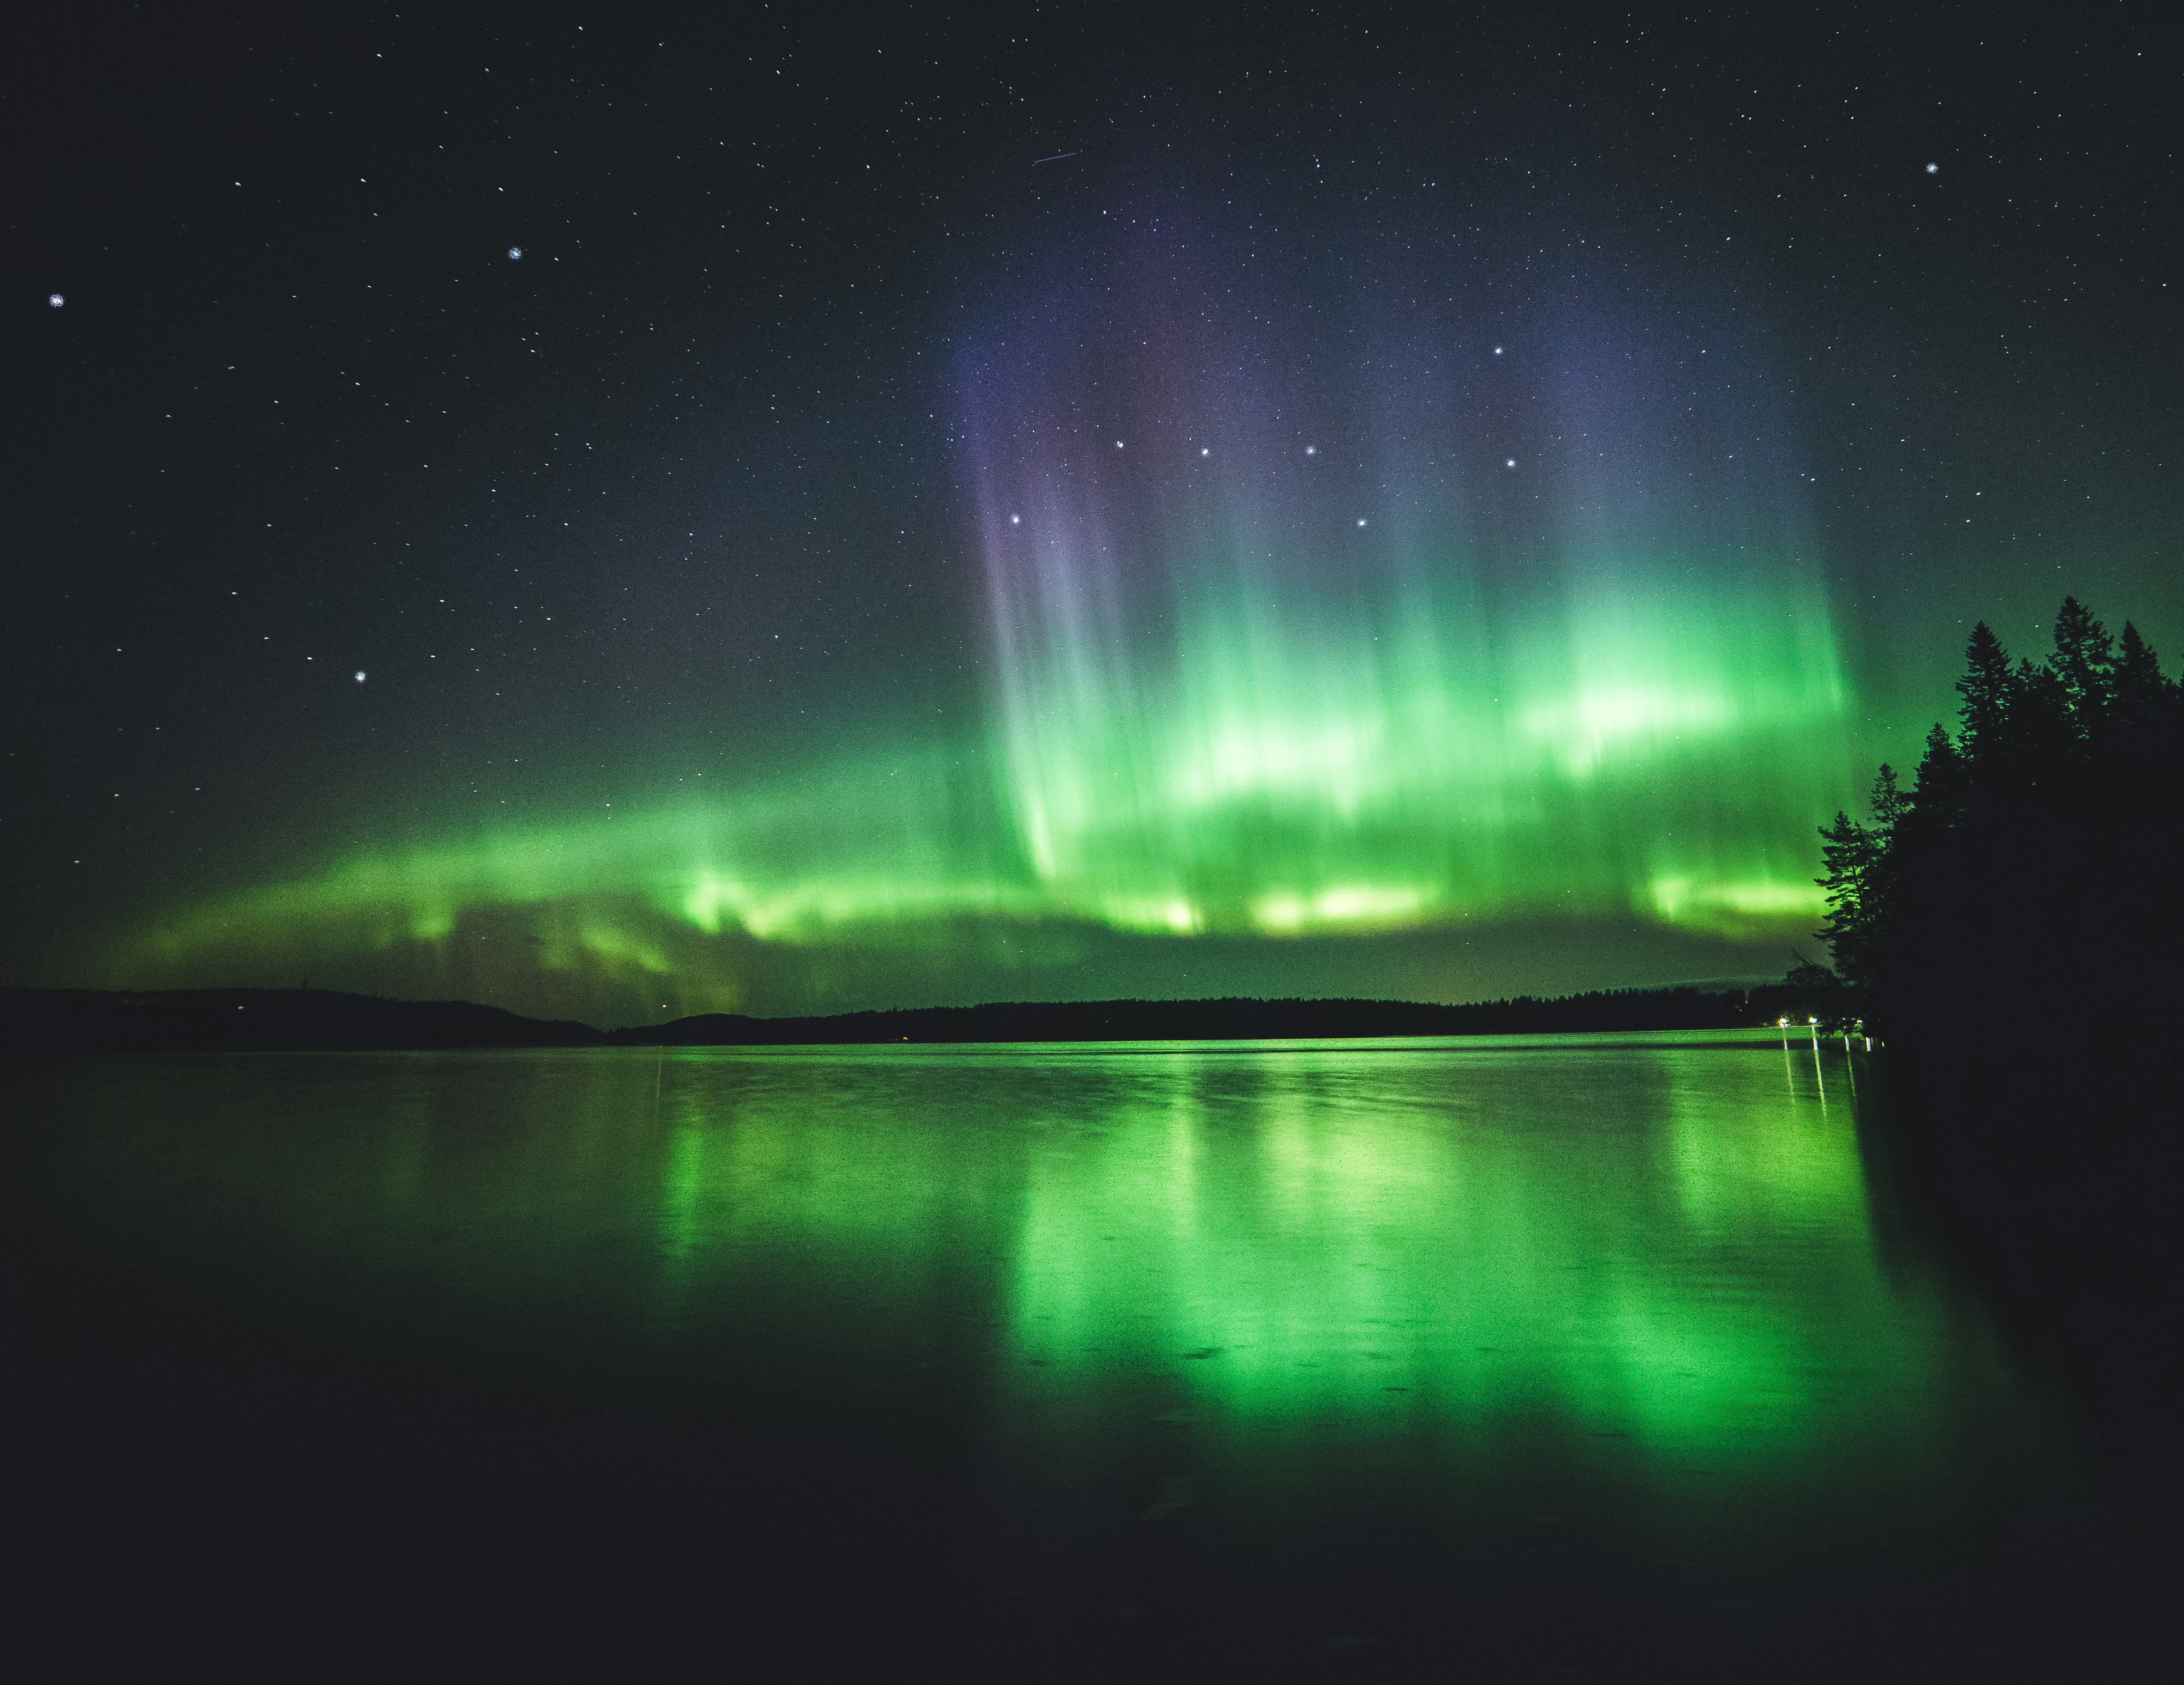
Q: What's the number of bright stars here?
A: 11